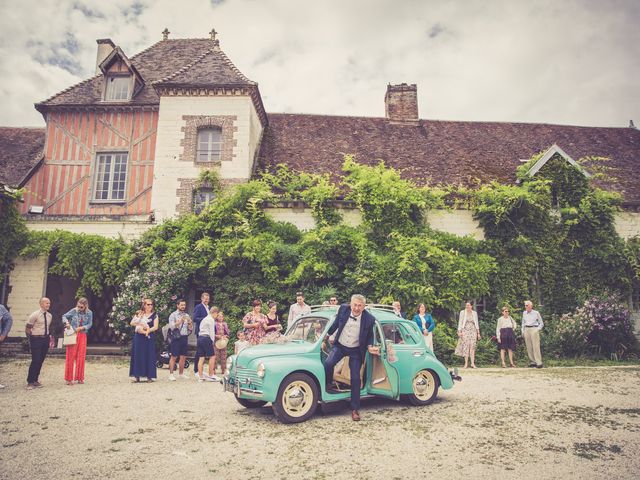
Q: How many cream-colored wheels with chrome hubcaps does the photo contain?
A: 2